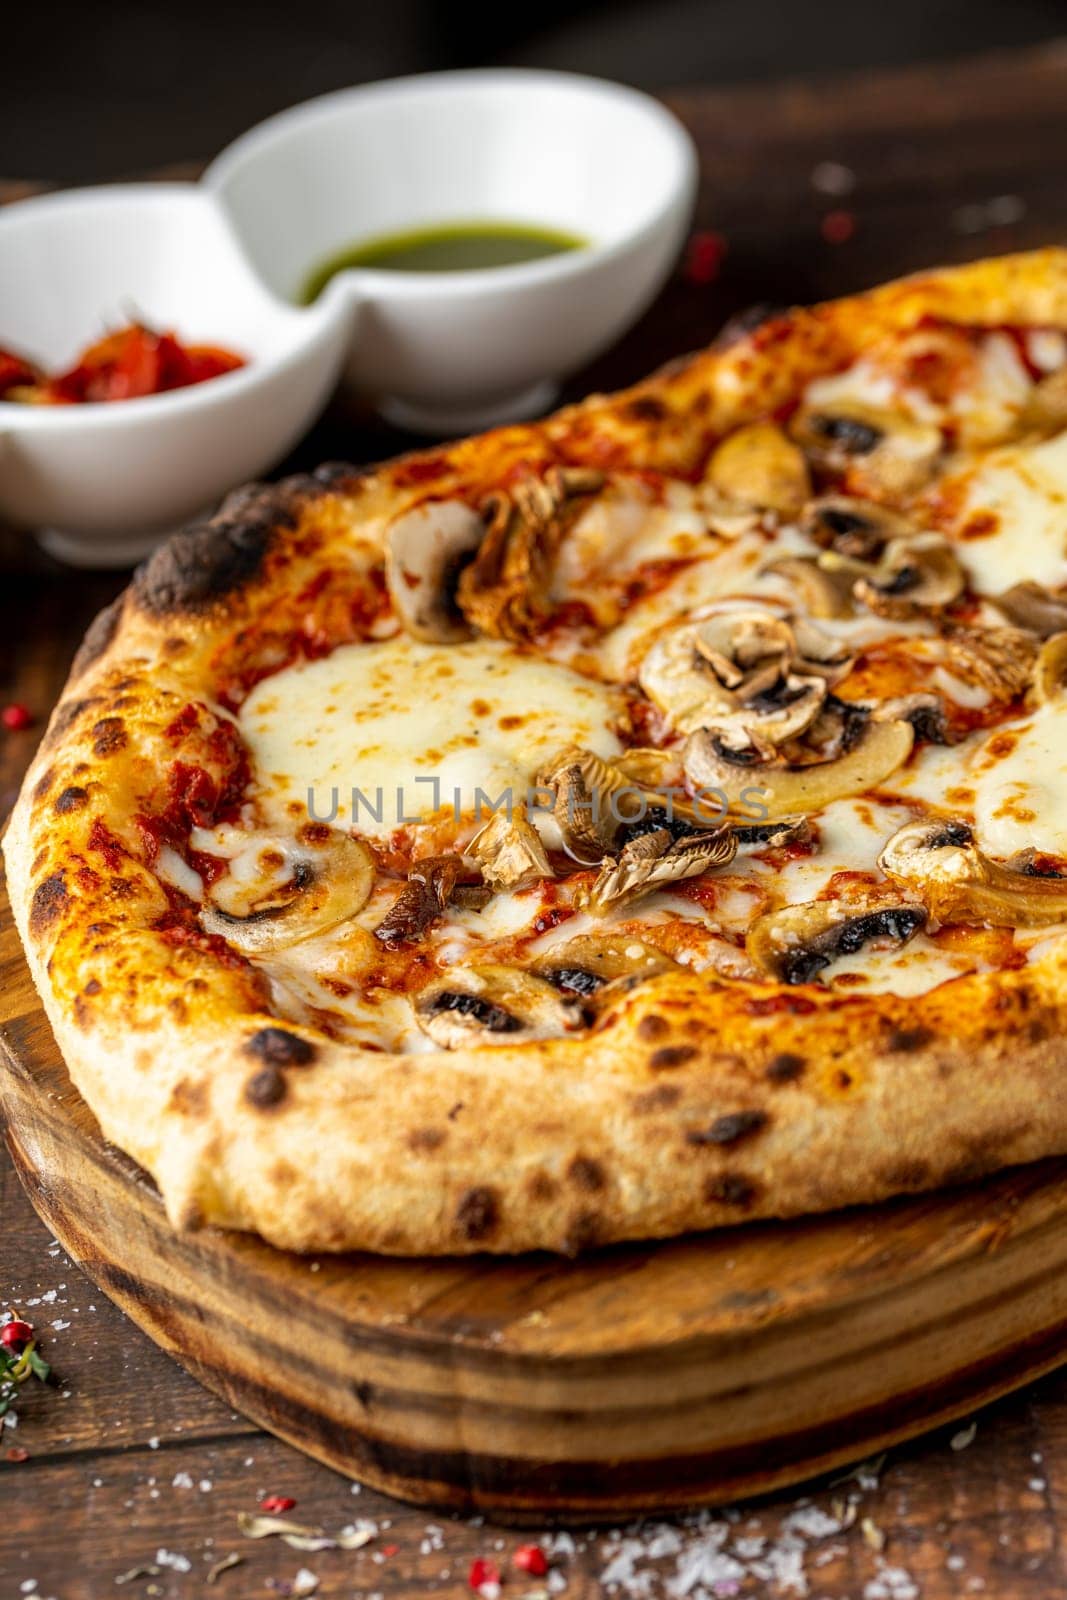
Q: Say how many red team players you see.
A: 0